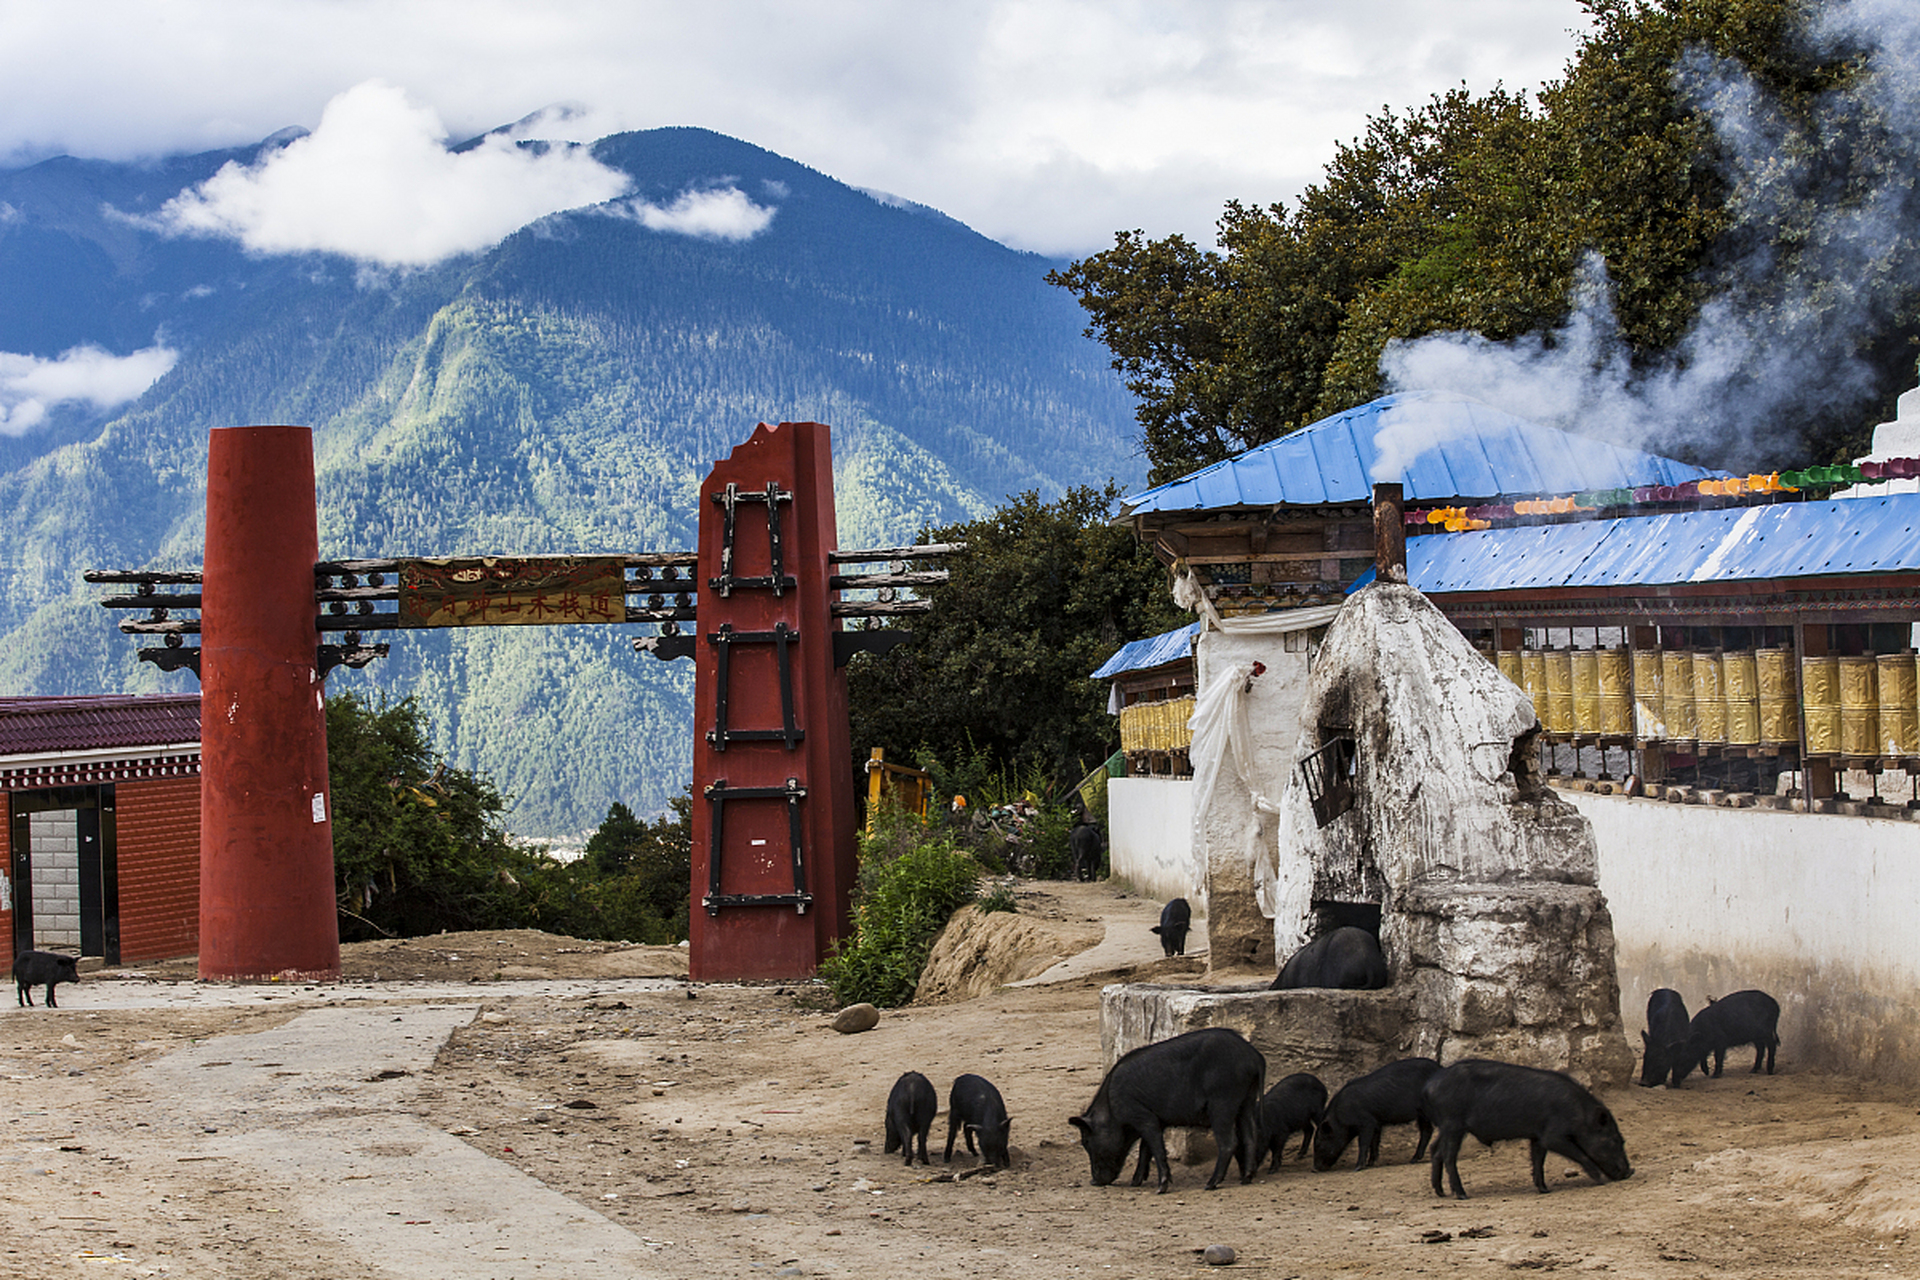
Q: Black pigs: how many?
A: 12